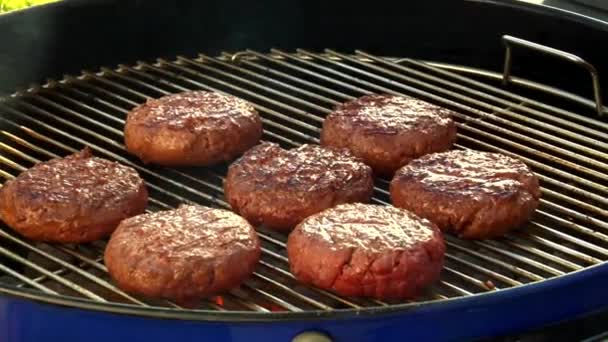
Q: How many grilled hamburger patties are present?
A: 7